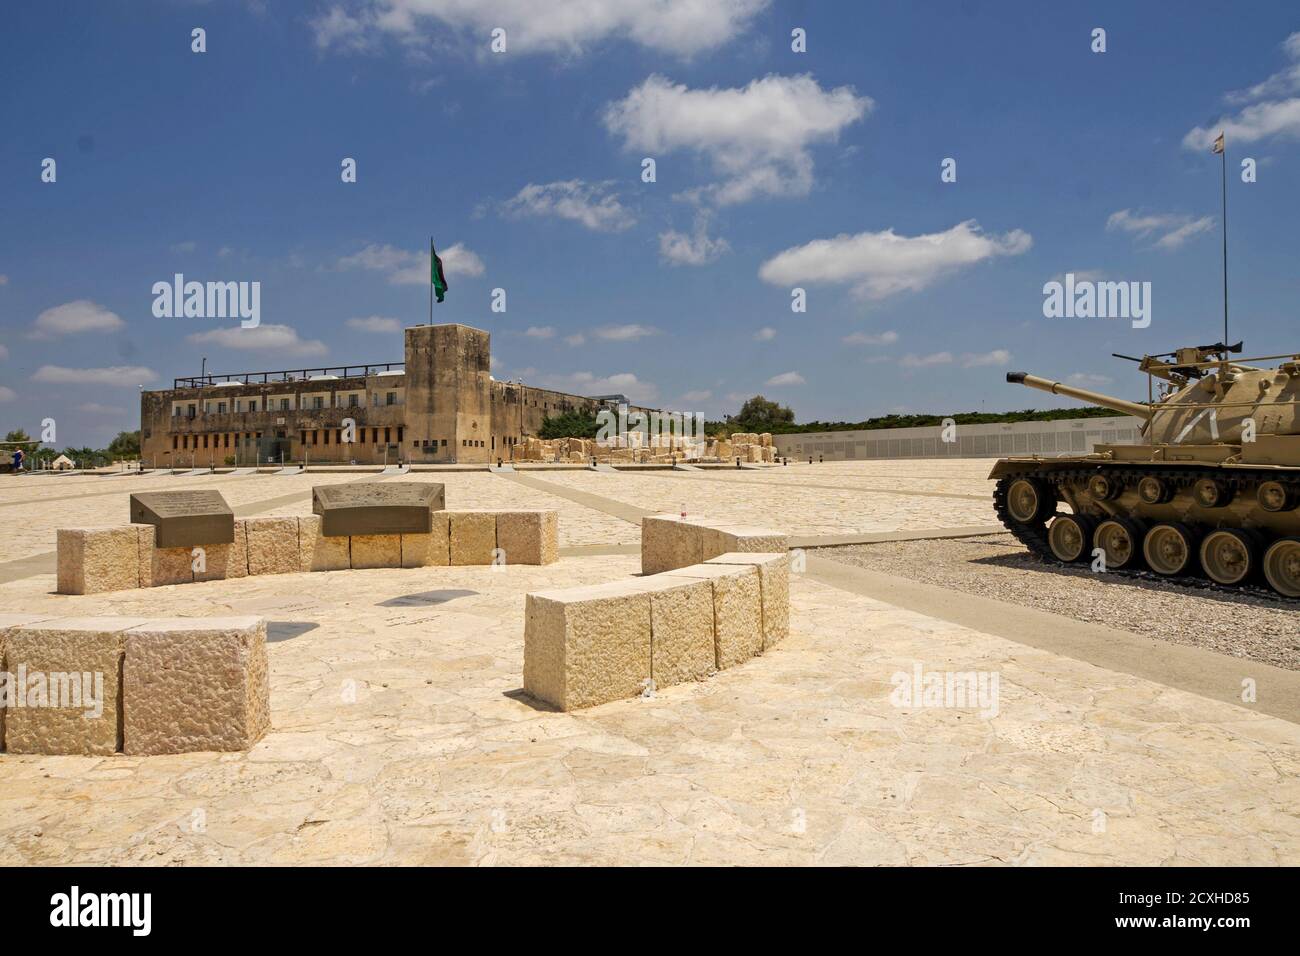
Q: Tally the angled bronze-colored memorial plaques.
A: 2